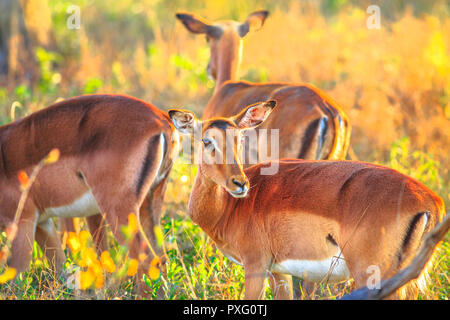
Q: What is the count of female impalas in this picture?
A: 3